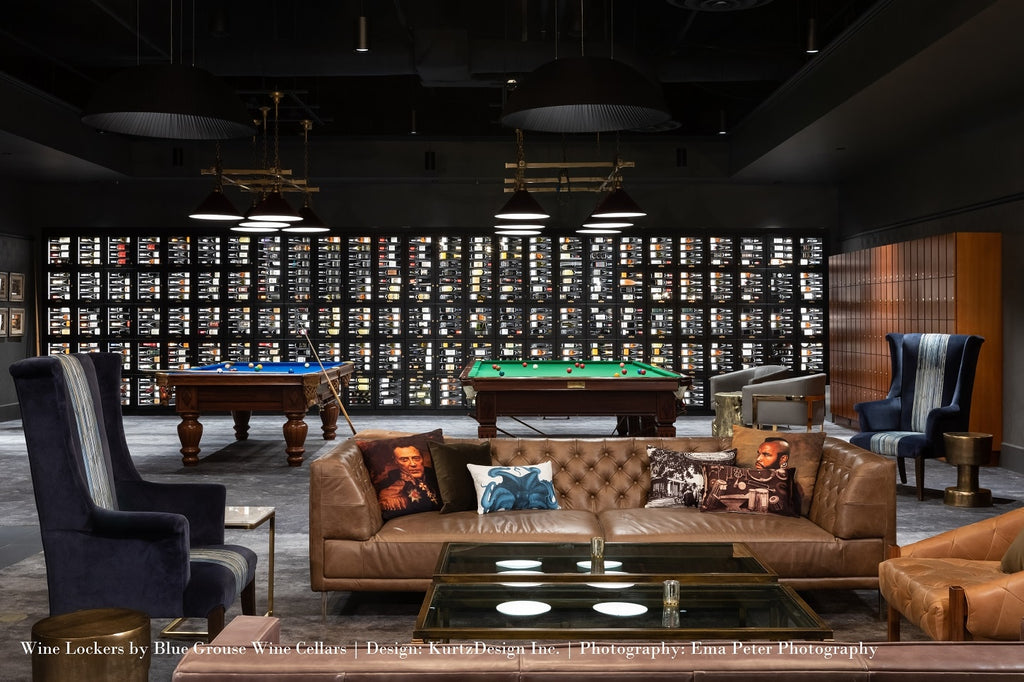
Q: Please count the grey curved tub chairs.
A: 2